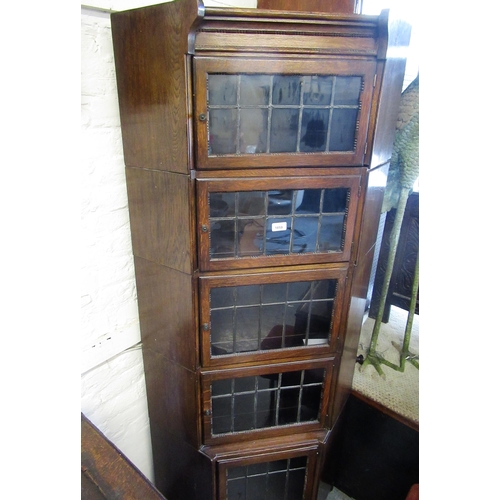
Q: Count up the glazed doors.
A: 5